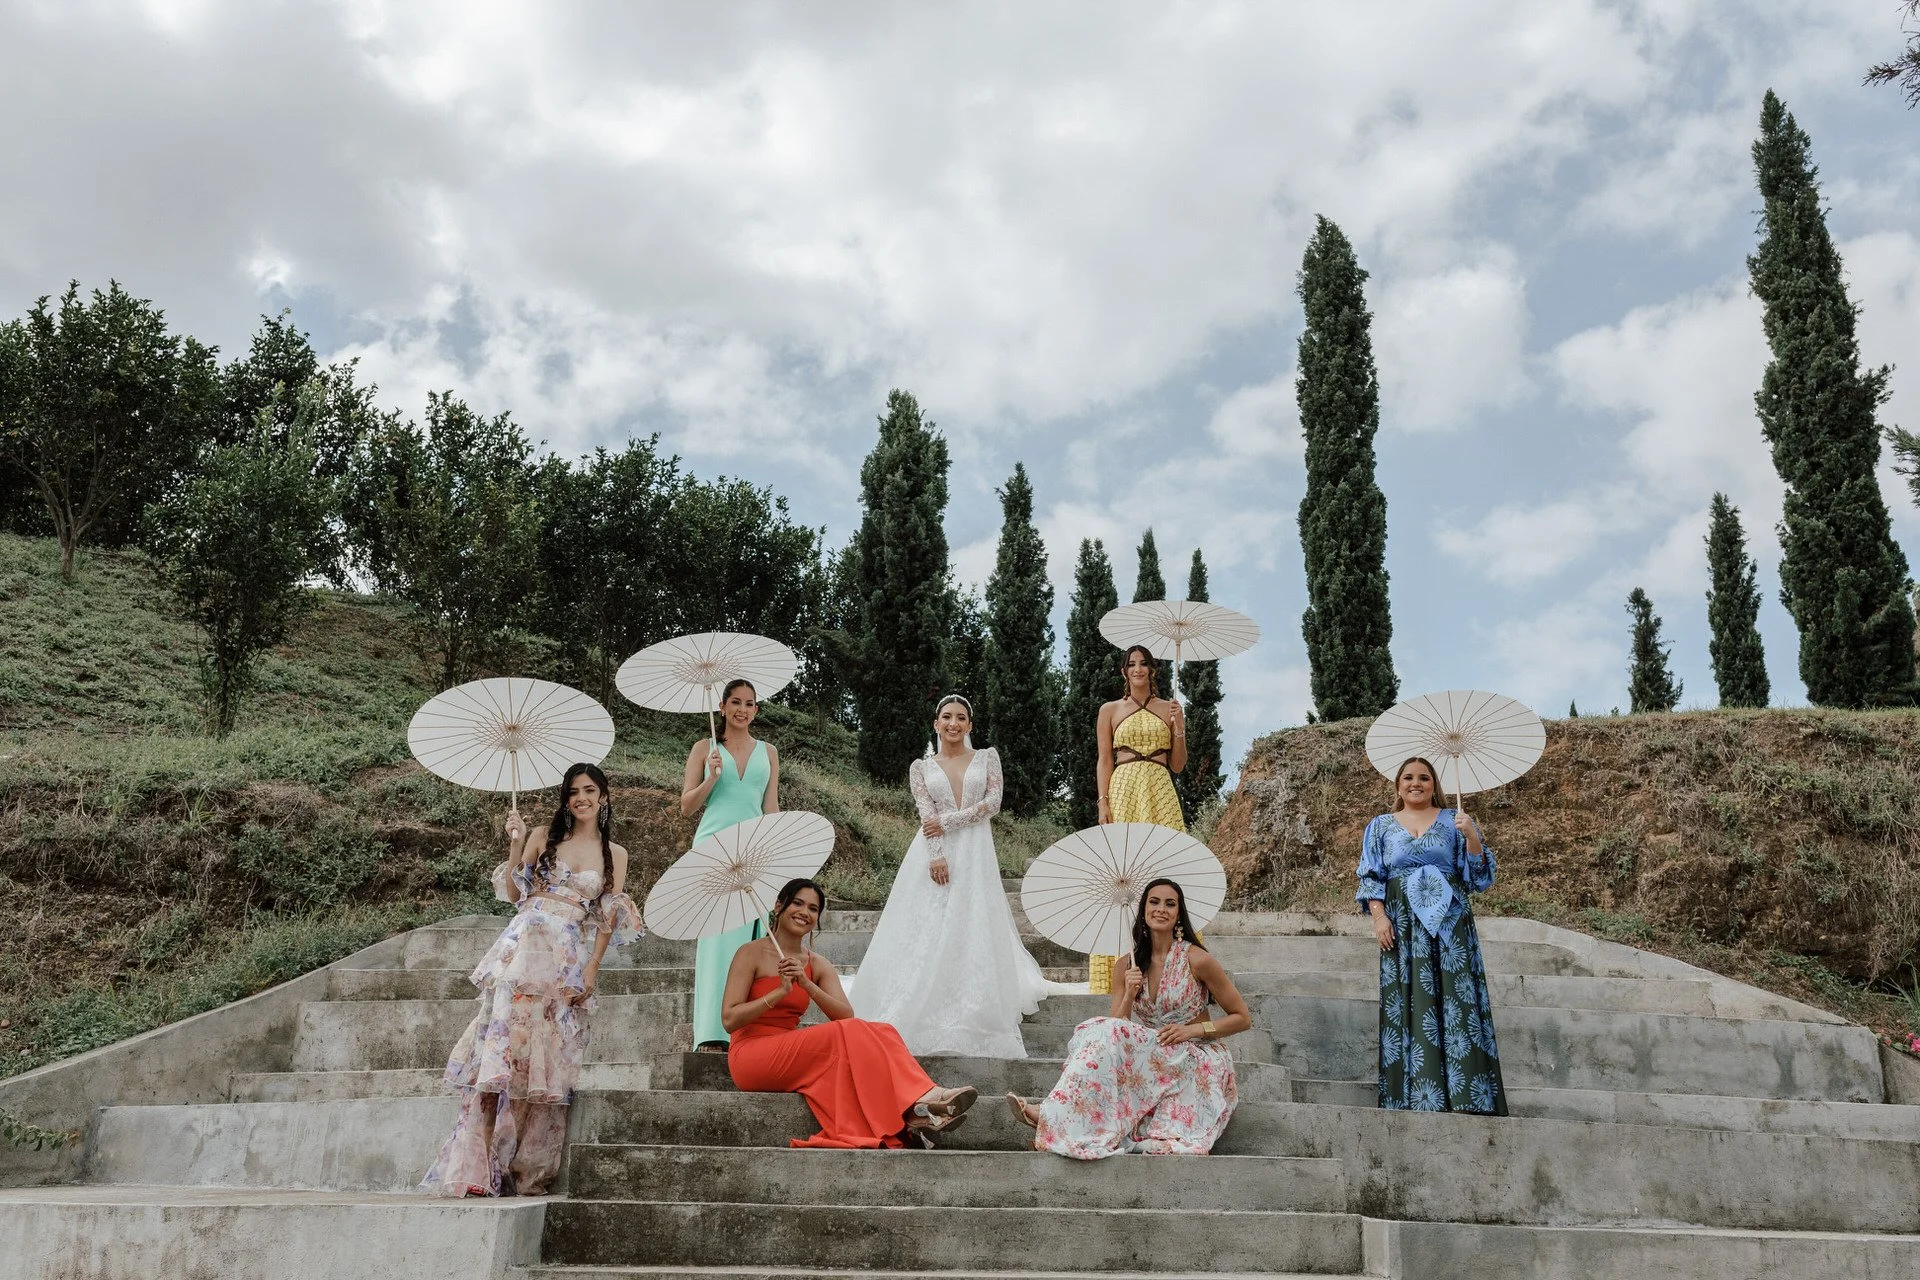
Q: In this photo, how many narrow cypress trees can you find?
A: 9